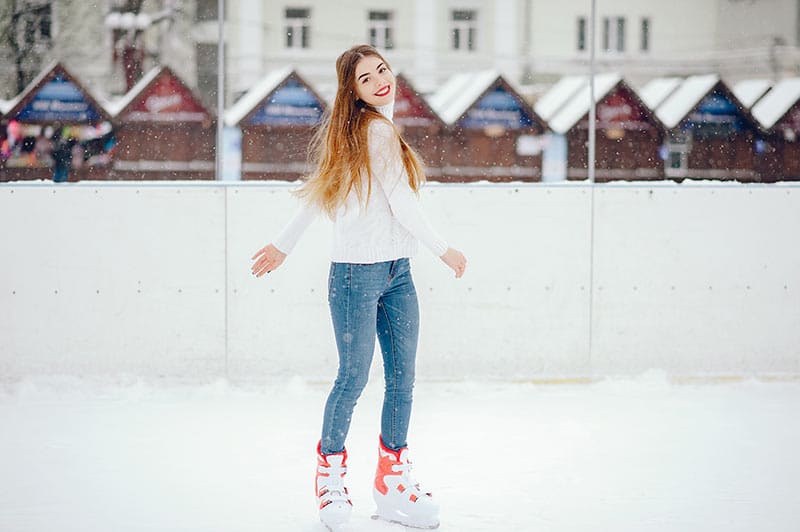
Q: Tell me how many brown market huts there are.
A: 8